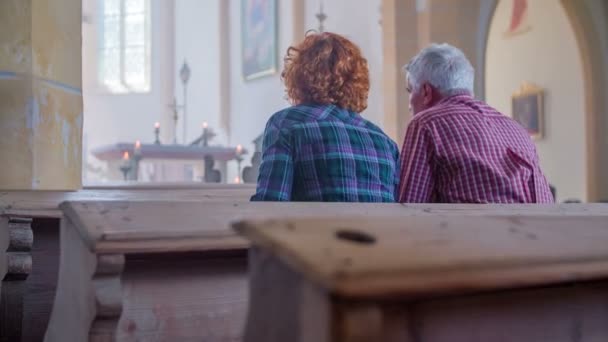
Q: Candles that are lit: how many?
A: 6